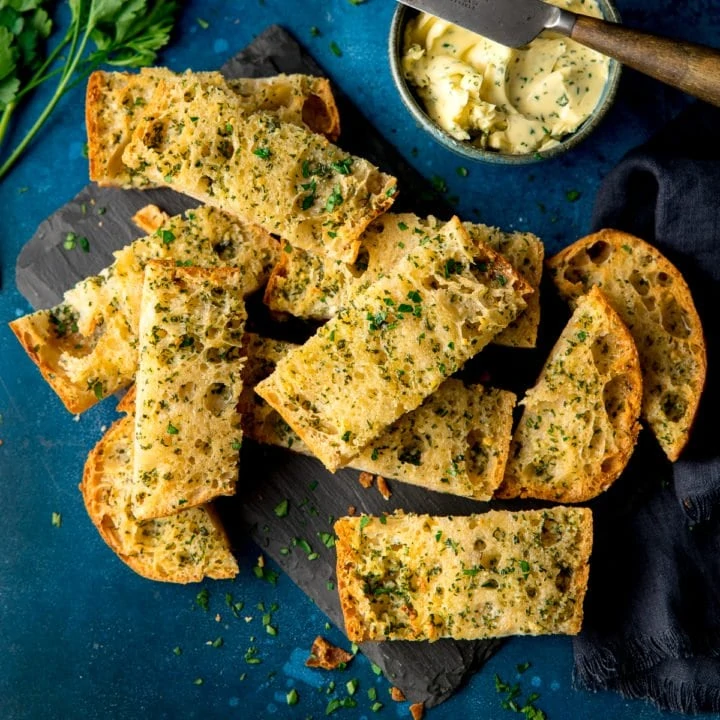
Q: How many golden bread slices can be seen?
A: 11